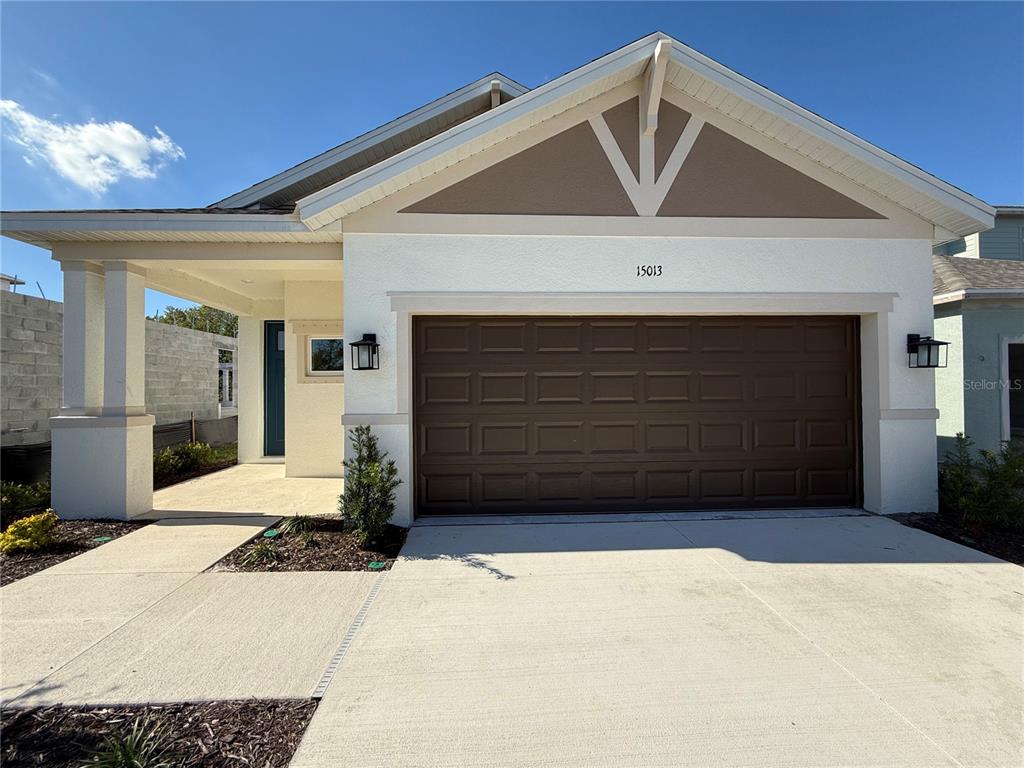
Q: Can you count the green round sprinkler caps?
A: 3